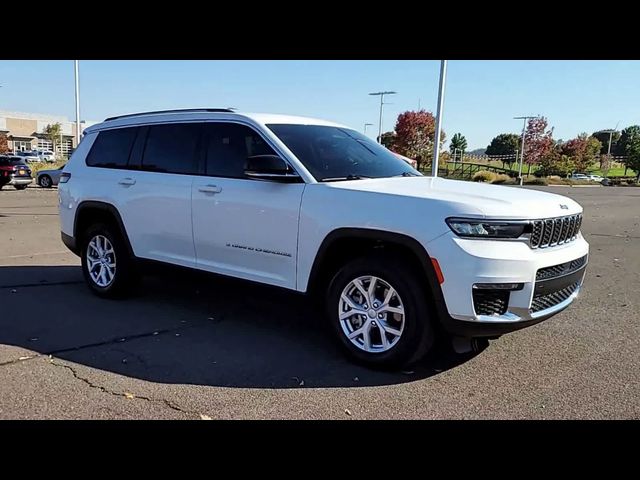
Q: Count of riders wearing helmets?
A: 0